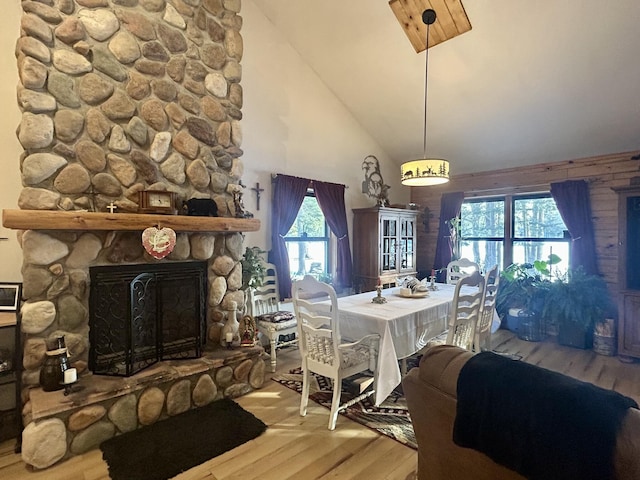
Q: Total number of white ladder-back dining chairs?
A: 5